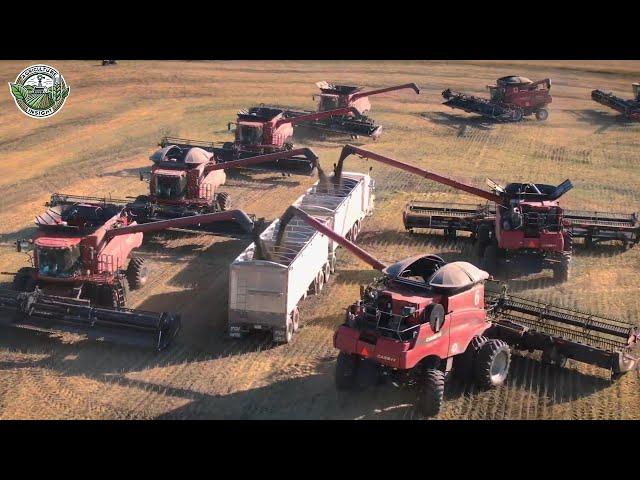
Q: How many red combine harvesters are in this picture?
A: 8